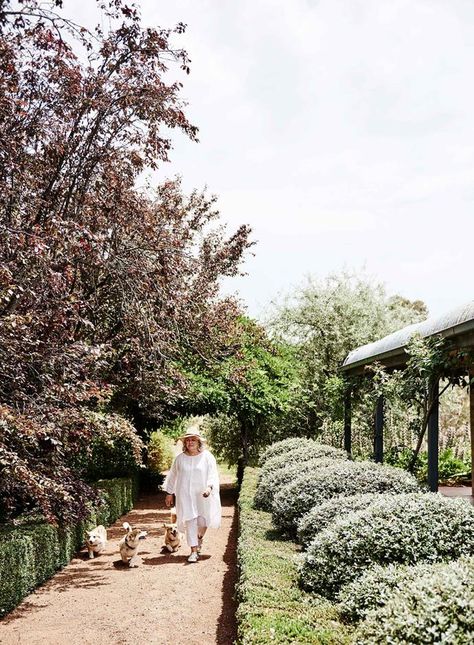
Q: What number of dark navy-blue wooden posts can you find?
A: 3